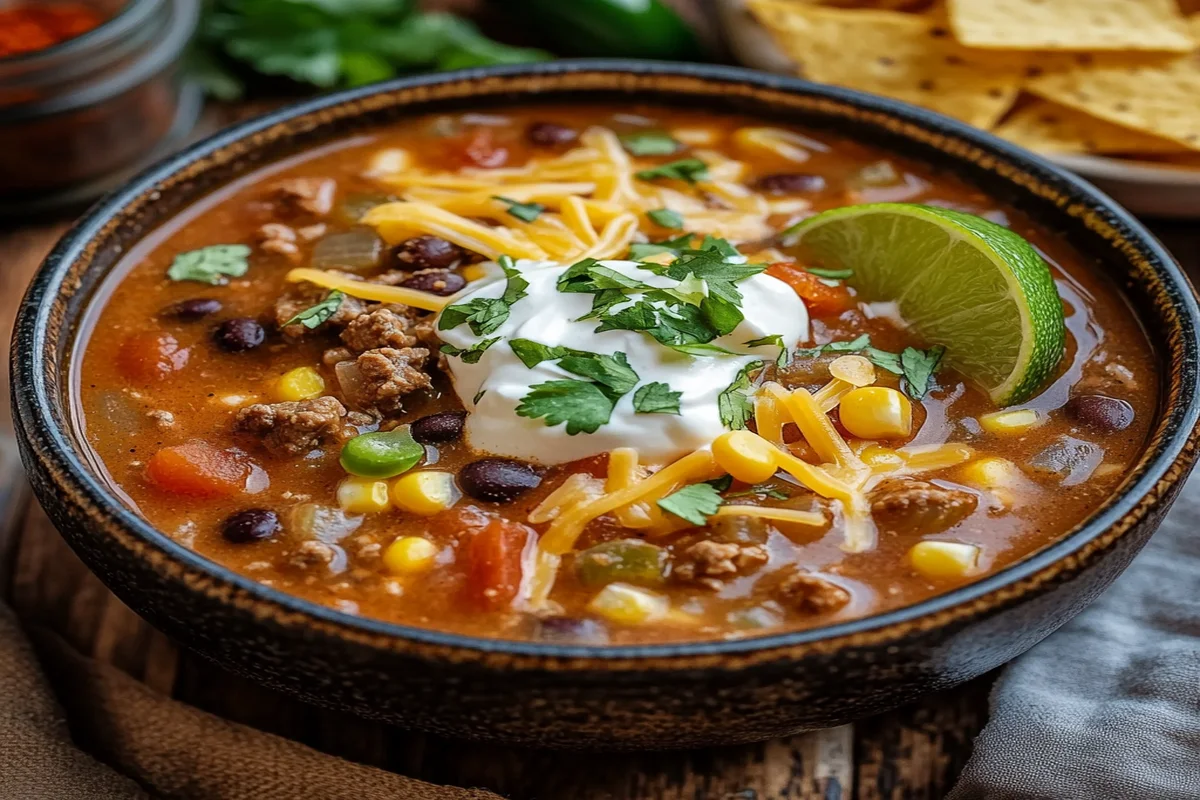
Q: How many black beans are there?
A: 11